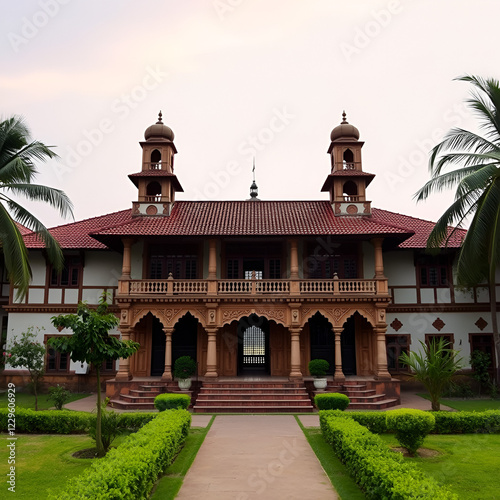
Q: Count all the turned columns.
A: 10